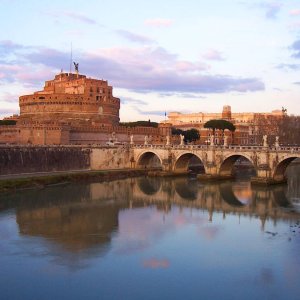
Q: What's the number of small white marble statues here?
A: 8